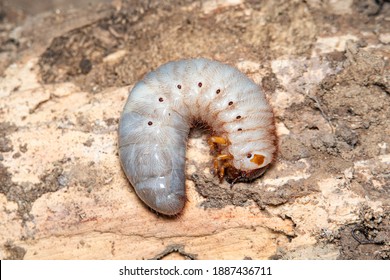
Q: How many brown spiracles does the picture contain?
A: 9